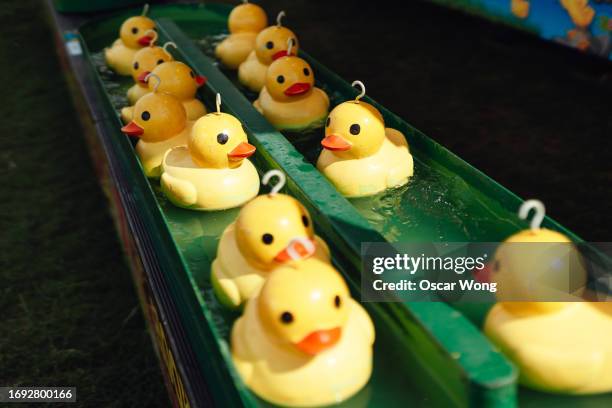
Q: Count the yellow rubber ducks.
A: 12